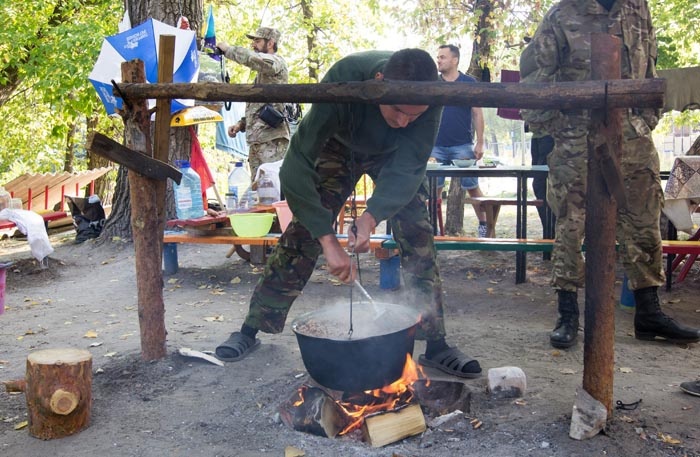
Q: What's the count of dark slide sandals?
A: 2